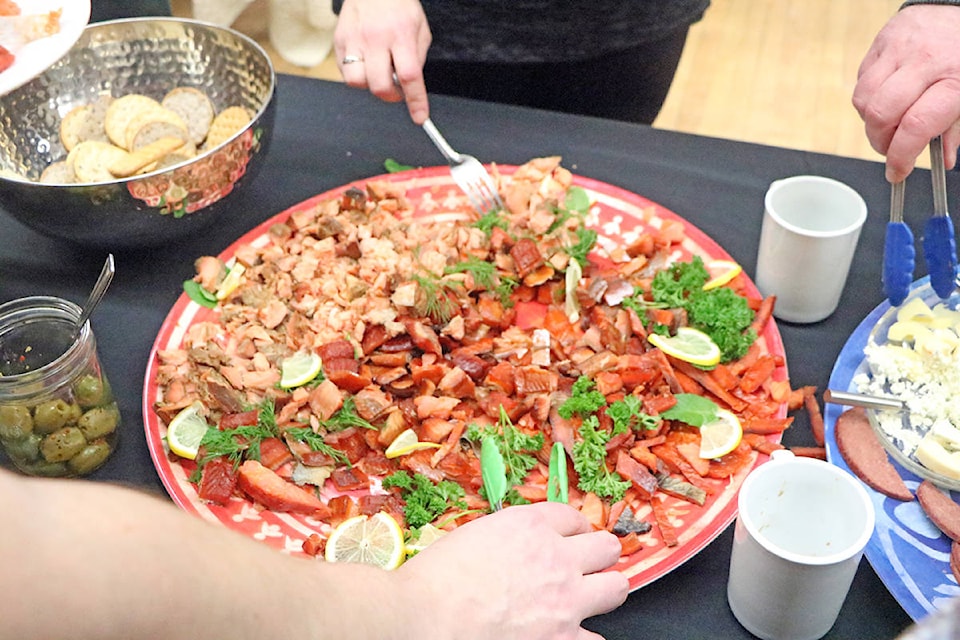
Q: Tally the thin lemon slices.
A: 10